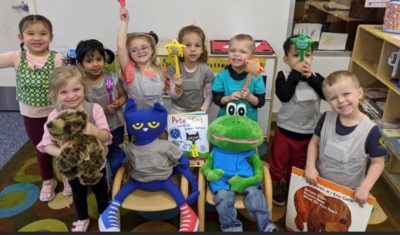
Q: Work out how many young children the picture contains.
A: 8